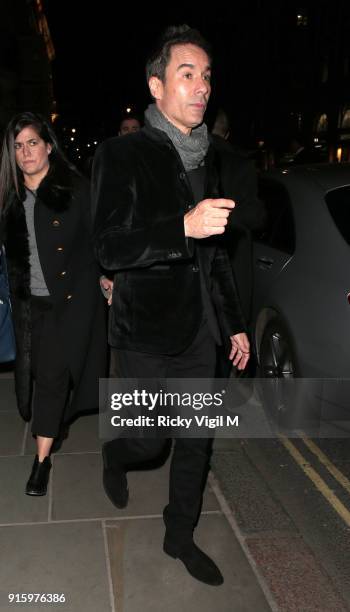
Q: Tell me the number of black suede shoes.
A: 2